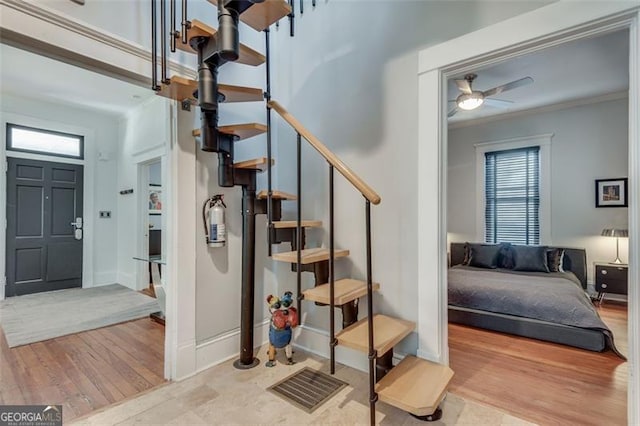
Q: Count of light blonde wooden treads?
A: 11